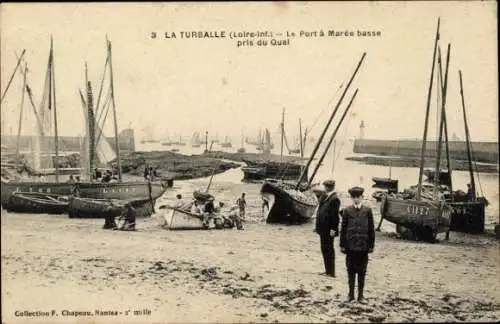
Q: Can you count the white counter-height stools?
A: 0